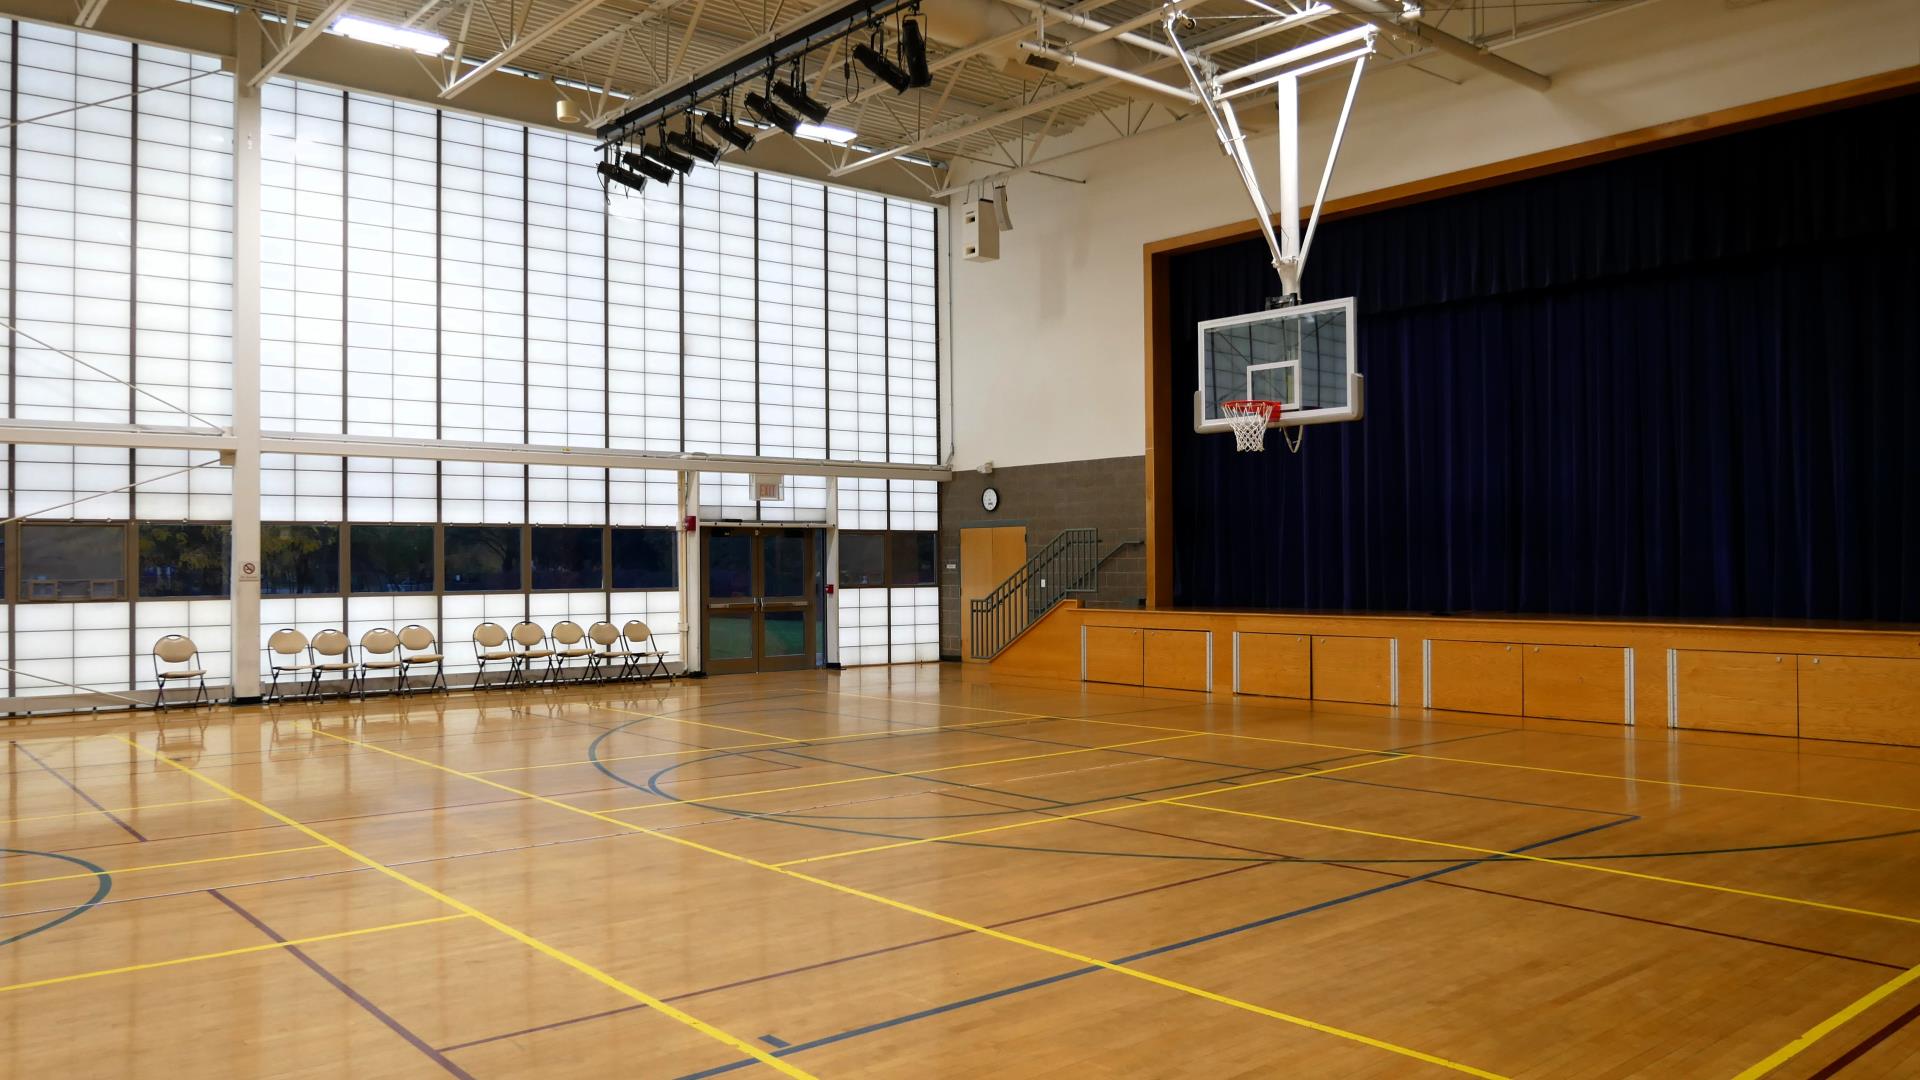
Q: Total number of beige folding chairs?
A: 10